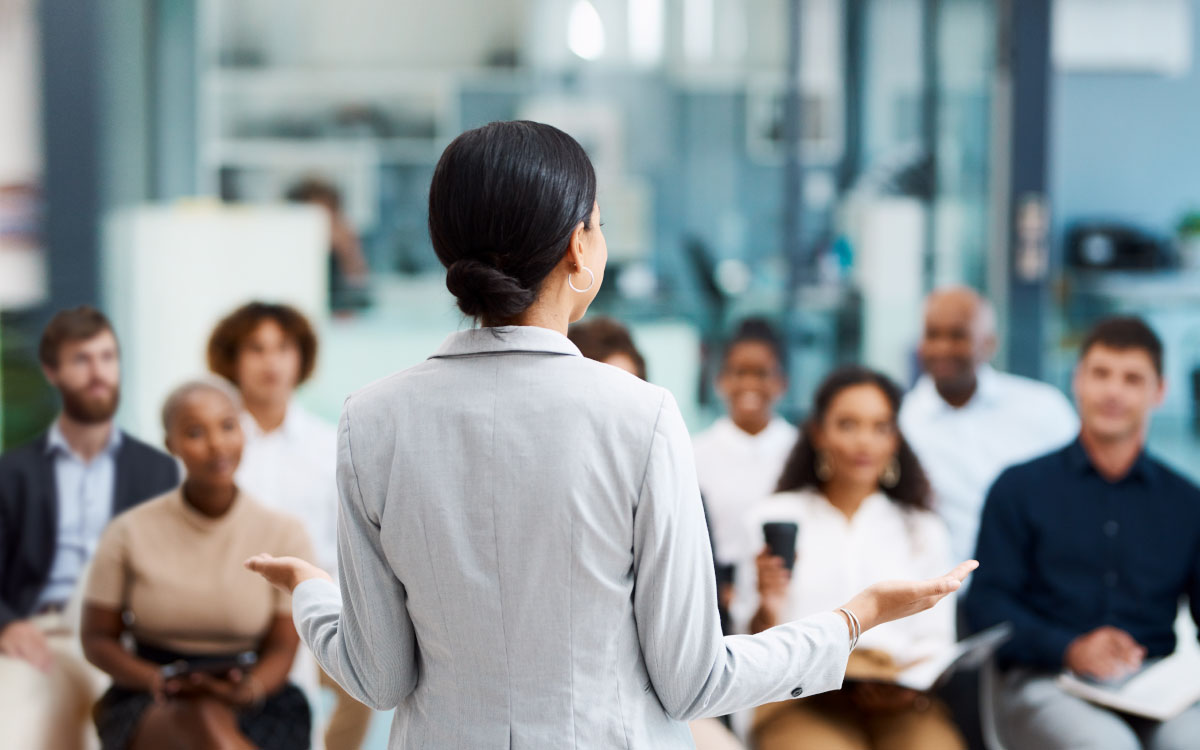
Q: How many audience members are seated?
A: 8